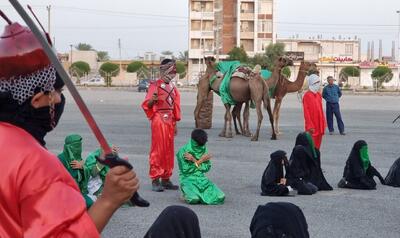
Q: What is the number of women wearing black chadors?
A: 7